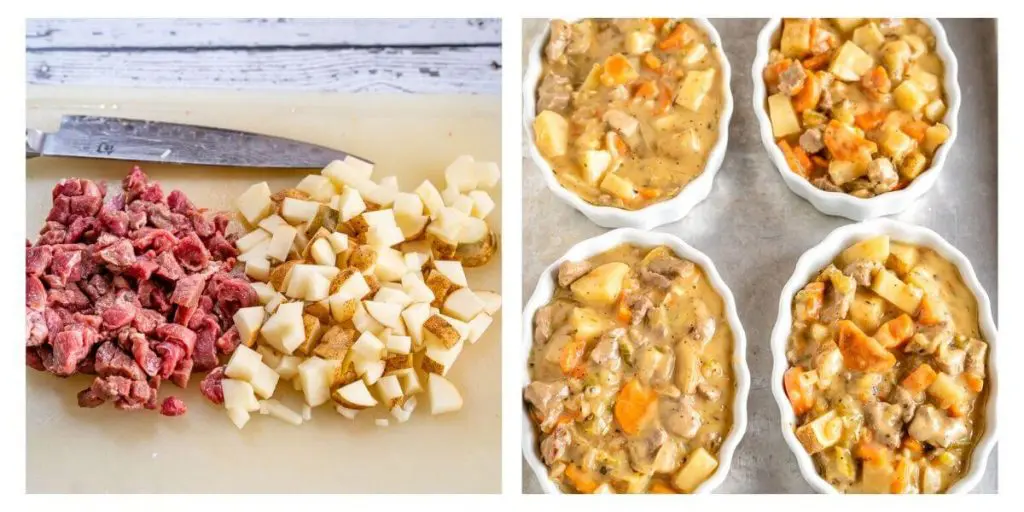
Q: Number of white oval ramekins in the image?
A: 4